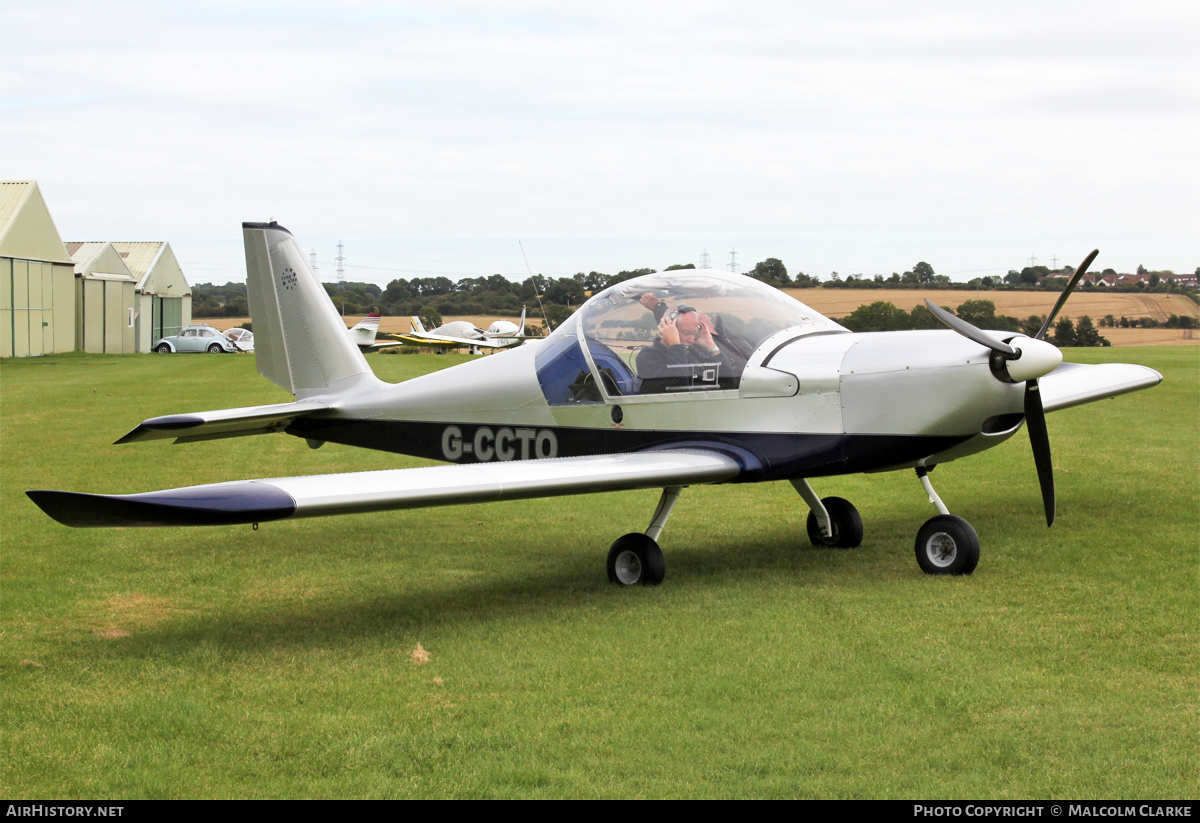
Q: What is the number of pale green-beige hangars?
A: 3